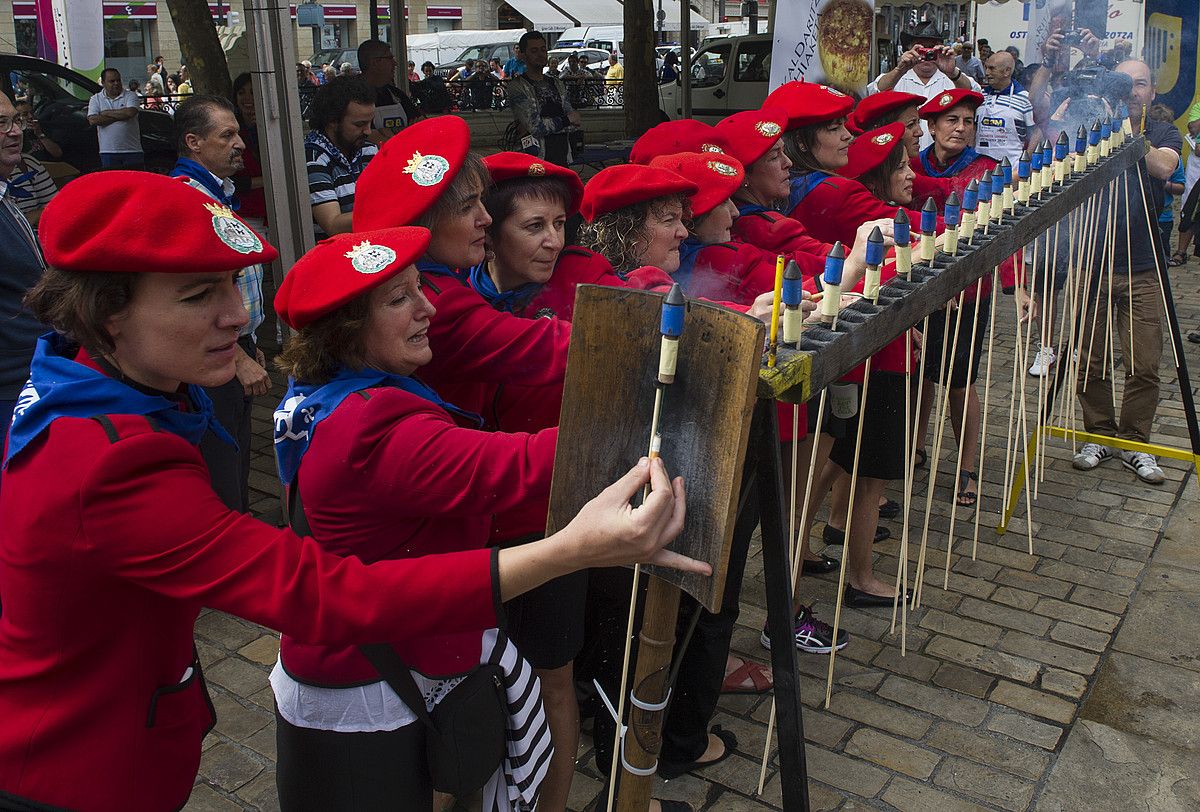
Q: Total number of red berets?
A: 12